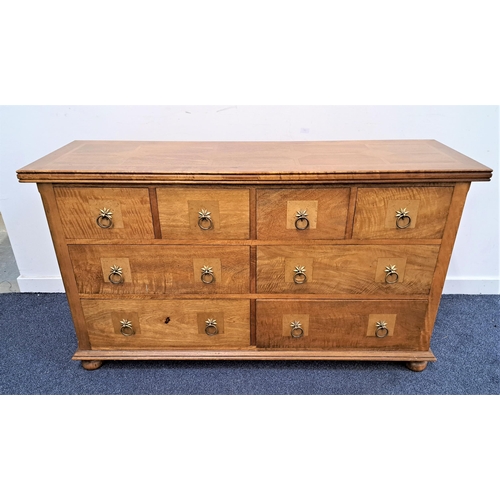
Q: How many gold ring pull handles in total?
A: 12